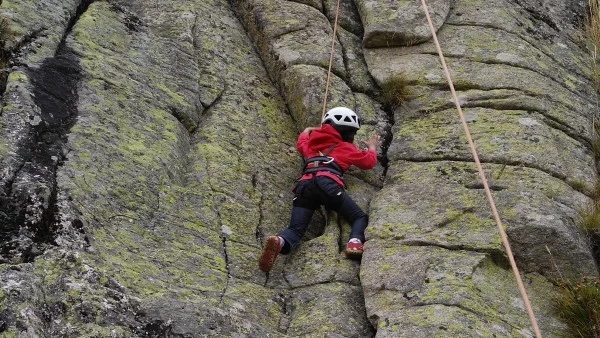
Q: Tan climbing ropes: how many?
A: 2